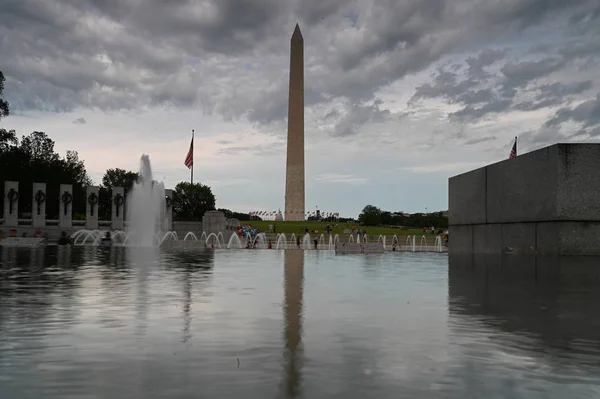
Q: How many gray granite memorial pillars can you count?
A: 6